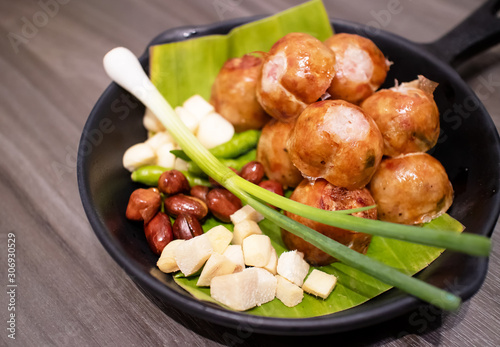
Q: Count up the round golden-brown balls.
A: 8